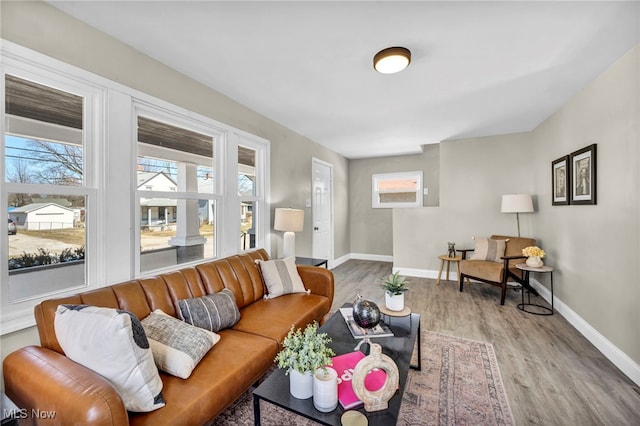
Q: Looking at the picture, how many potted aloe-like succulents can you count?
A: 1